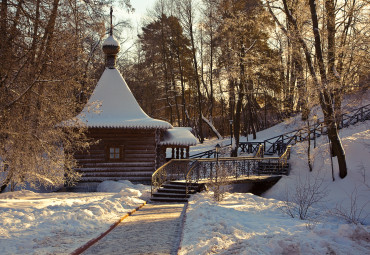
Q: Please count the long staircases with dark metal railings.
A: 1